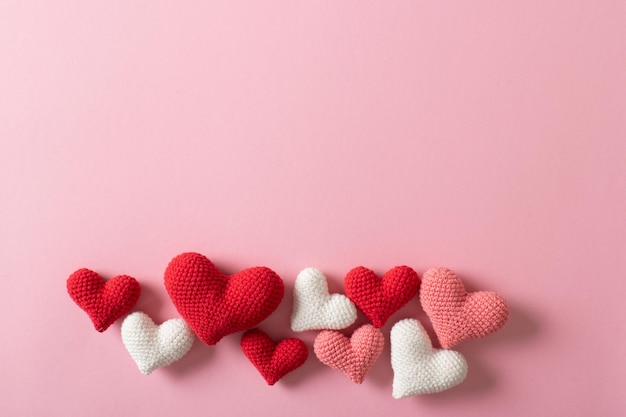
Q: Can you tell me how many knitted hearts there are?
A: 9